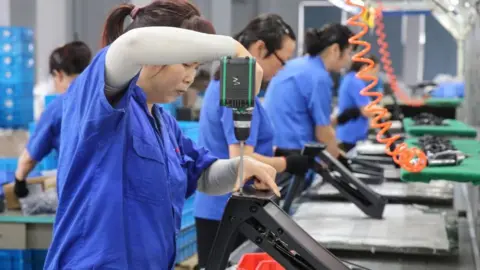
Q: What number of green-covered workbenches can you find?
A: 3